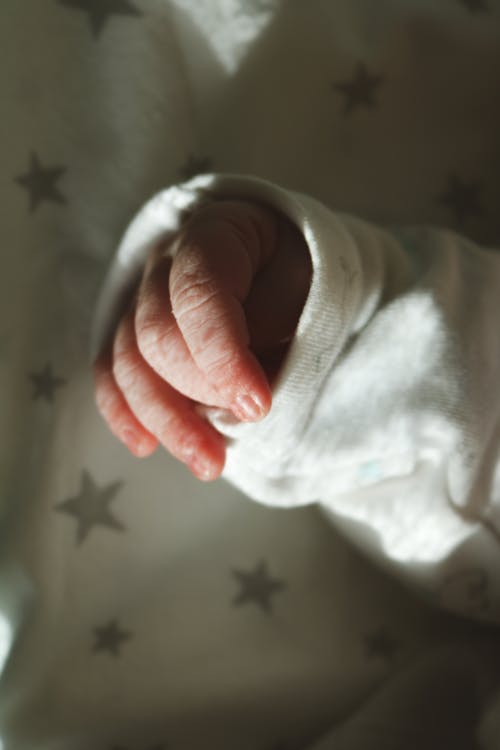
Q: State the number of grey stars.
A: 11